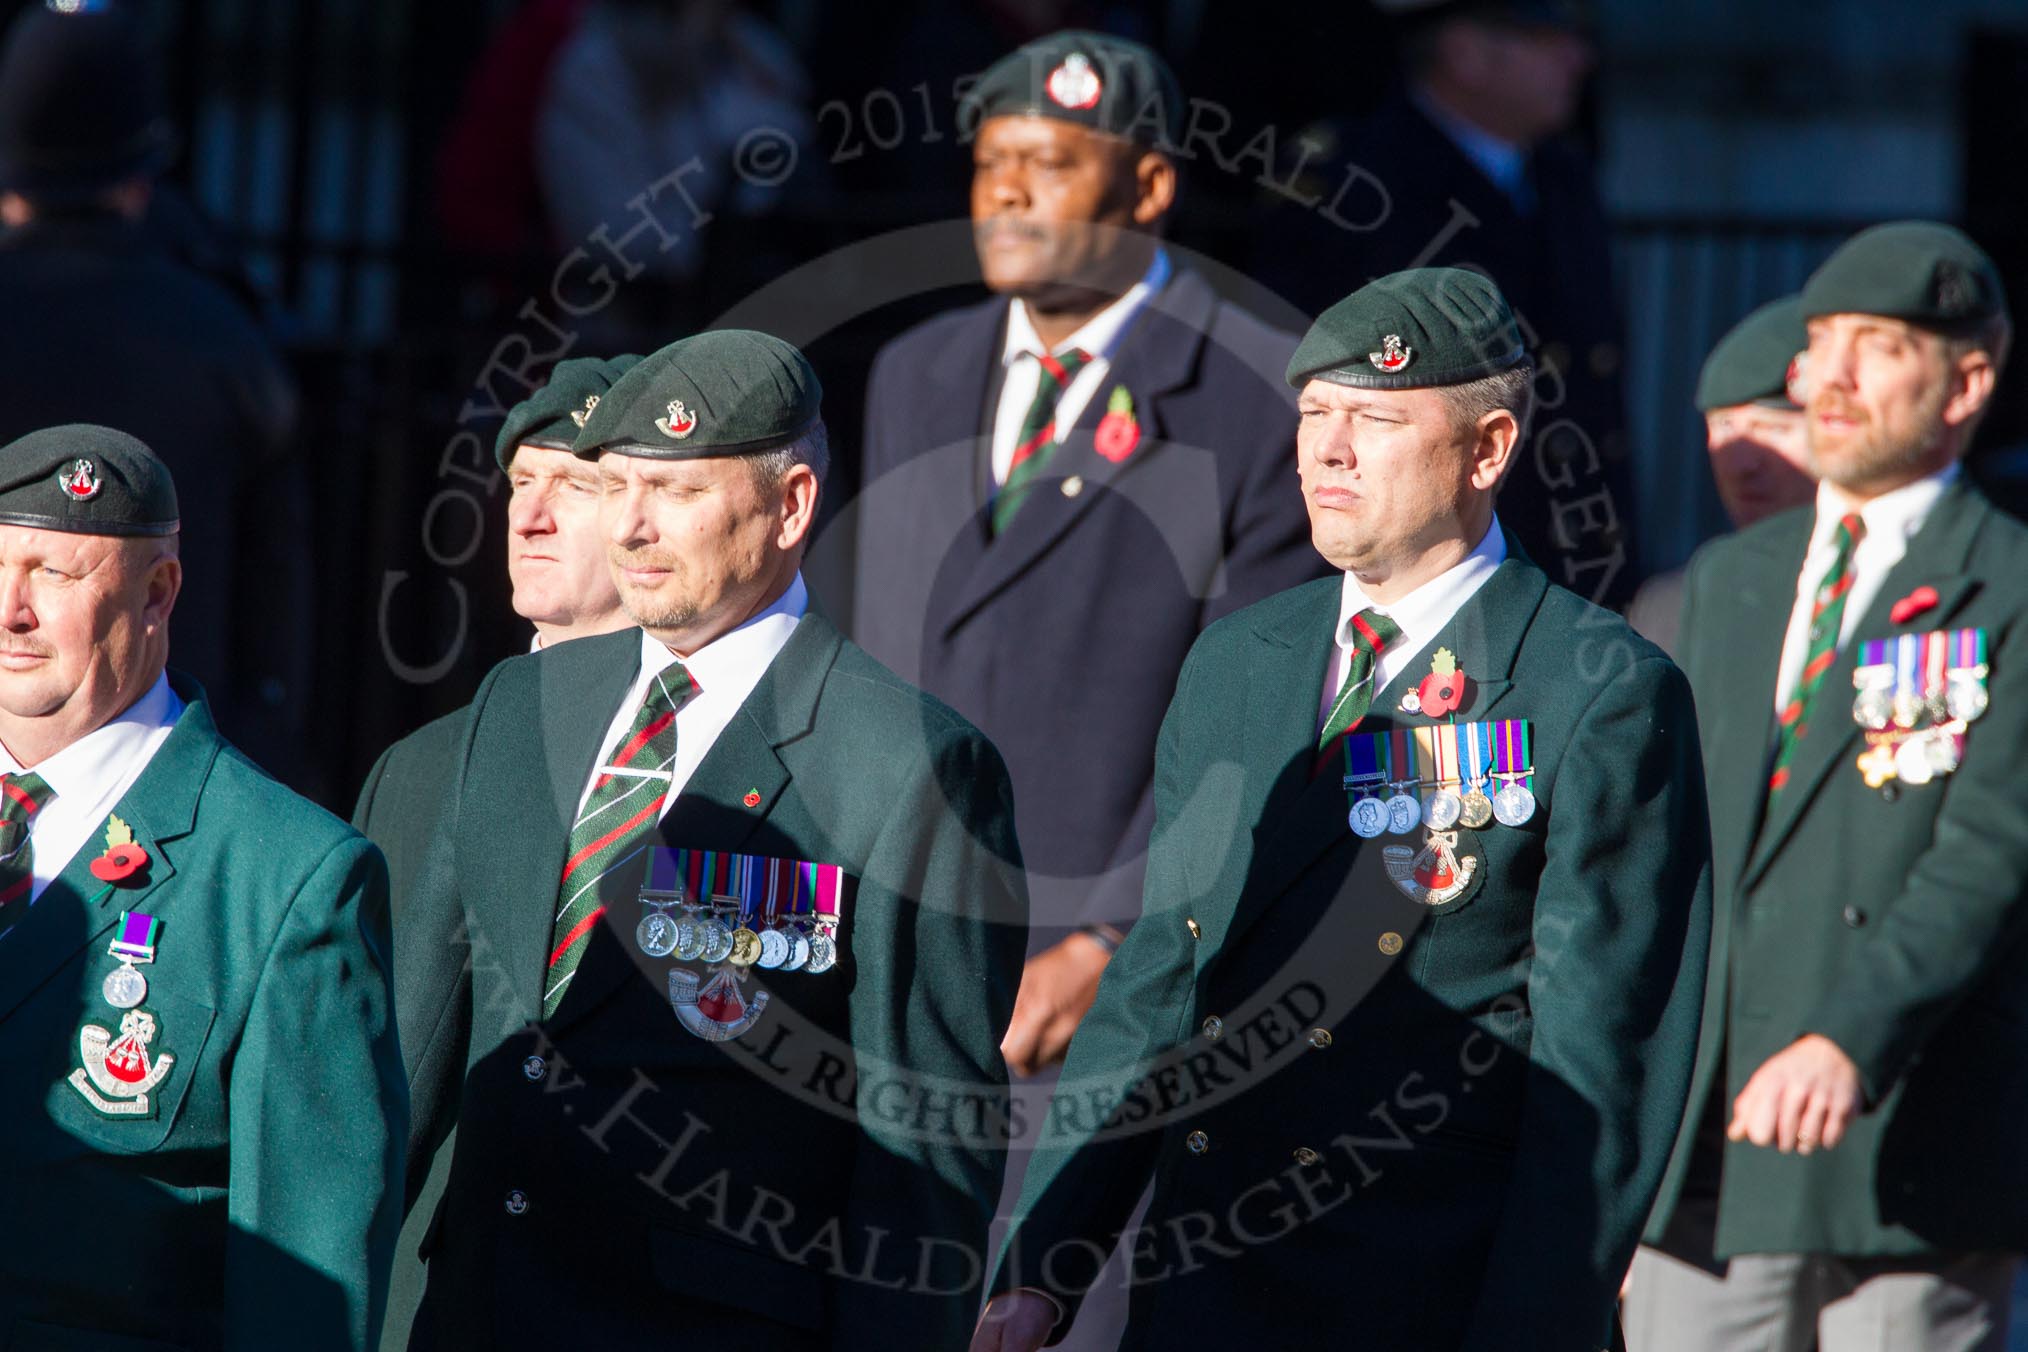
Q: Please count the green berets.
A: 7